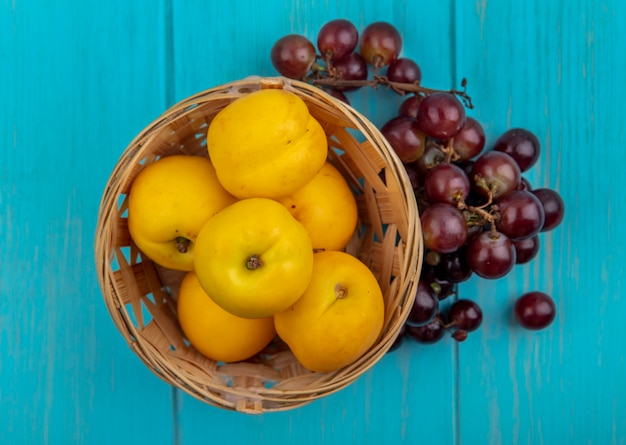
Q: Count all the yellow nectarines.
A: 6